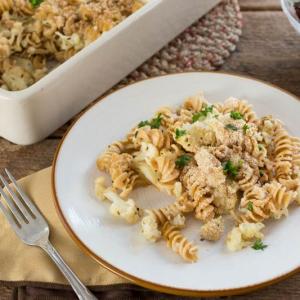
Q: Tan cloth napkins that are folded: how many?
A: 1